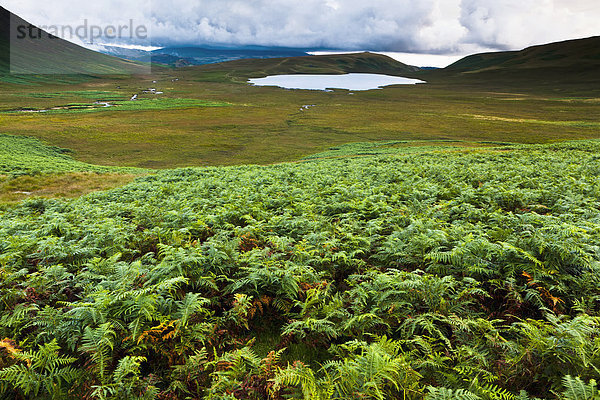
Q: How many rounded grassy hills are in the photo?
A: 3